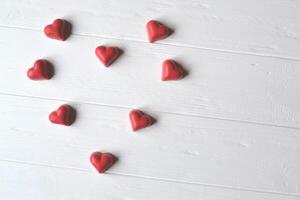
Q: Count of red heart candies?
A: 8